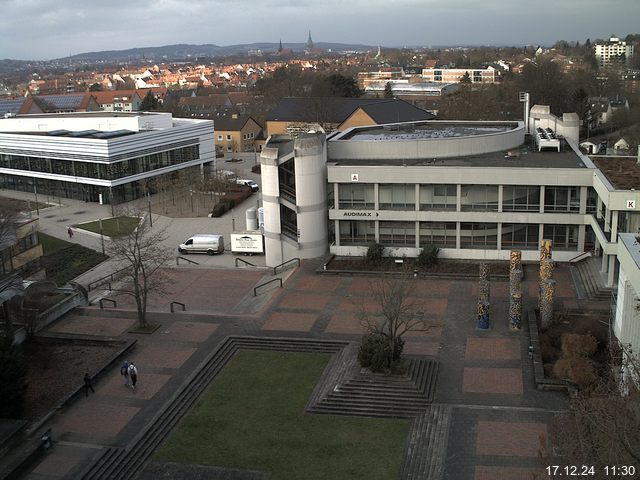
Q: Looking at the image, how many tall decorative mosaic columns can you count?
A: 3